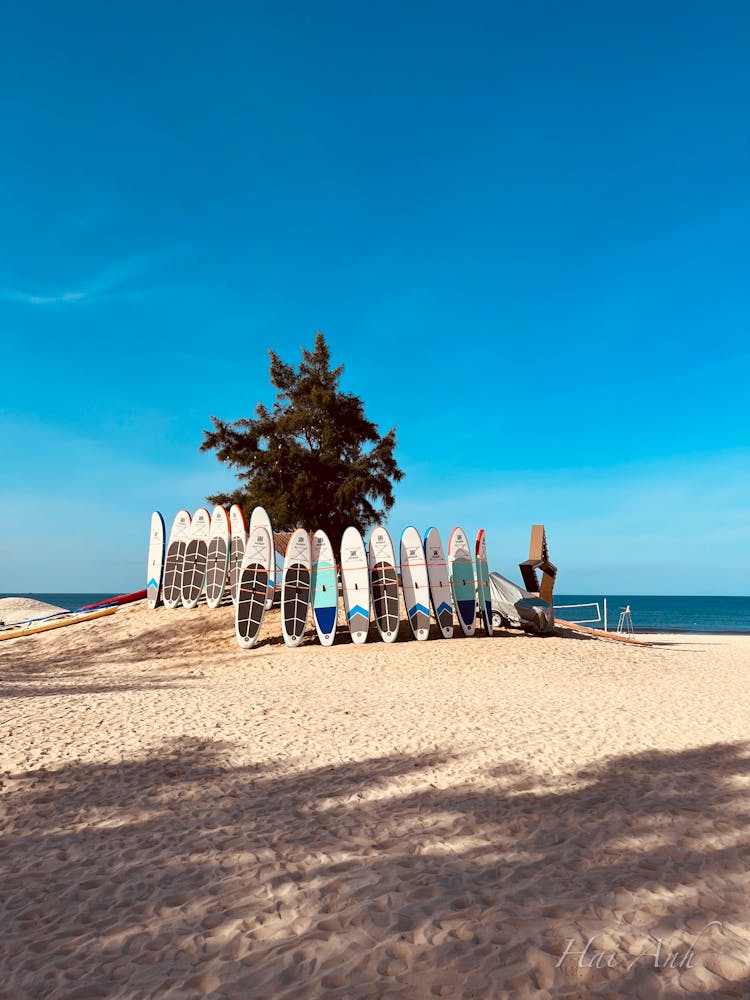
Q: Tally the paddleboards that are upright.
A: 15